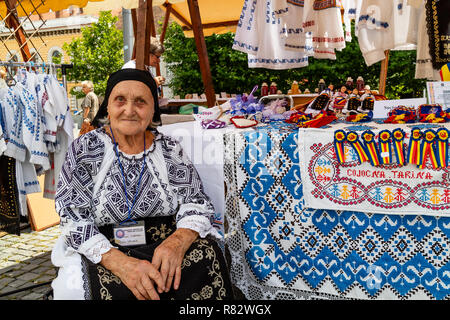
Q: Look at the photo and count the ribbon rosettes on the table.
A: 8